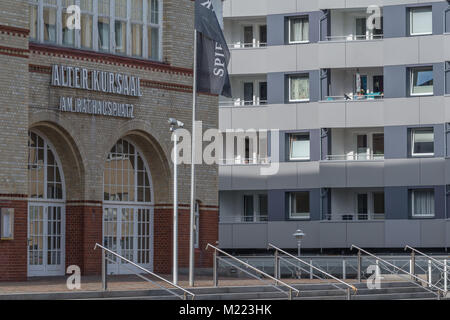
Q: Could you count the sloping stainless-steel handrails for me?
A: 5